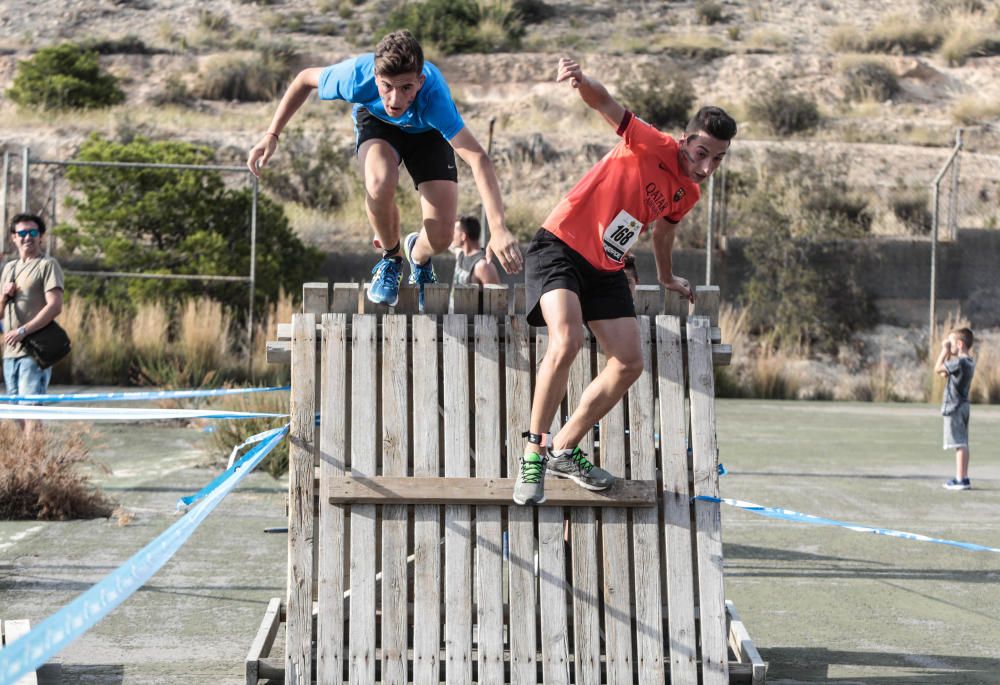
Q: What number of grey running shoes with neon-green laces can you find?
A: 2